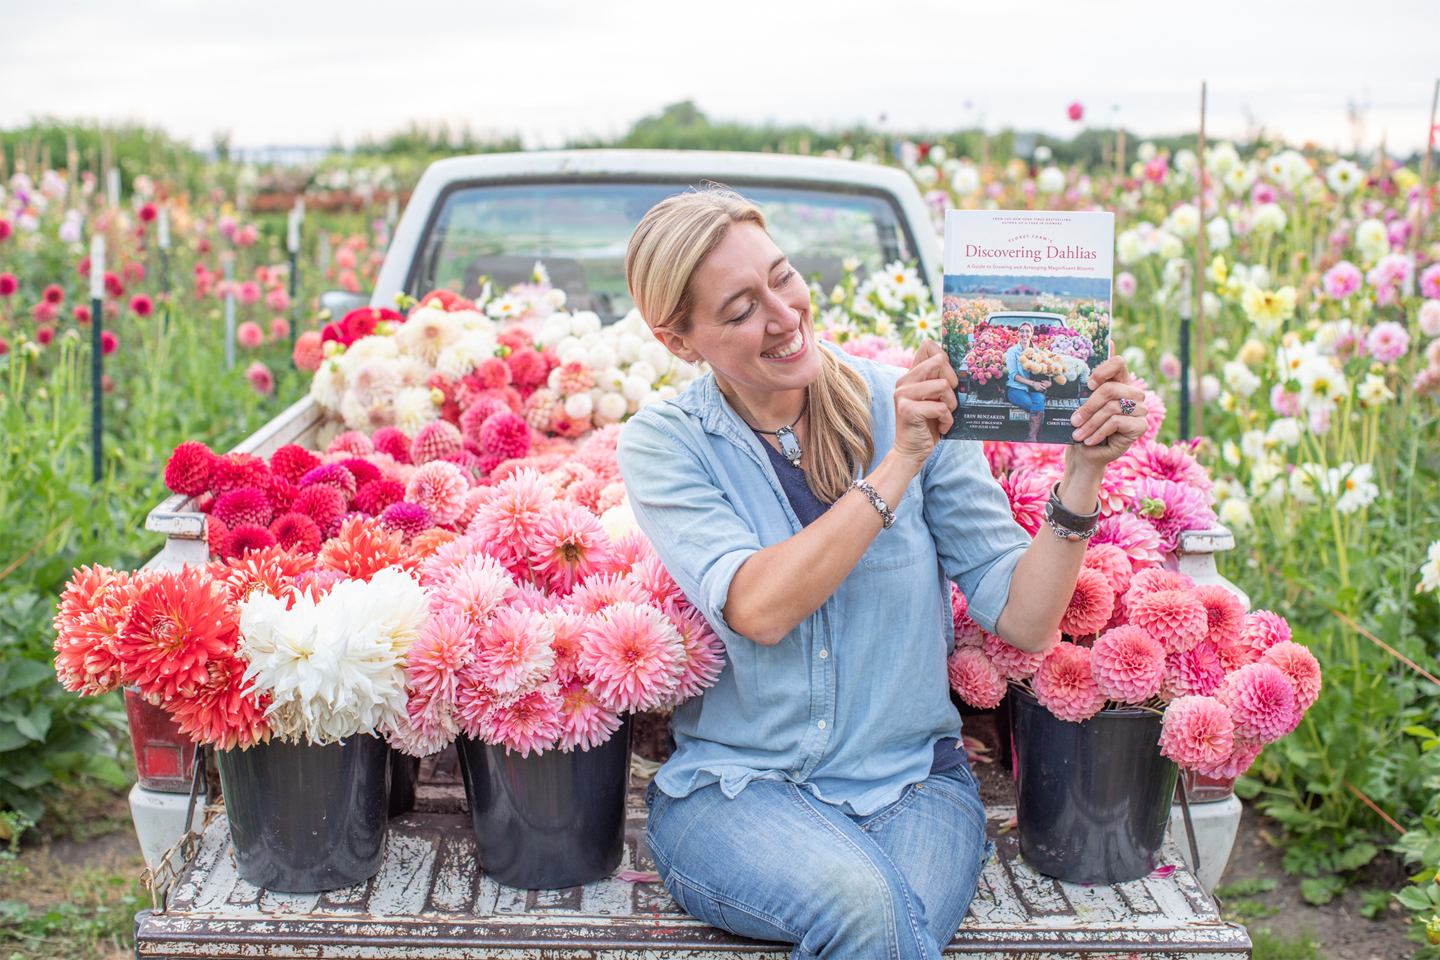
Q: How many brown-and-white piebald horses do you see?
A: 0